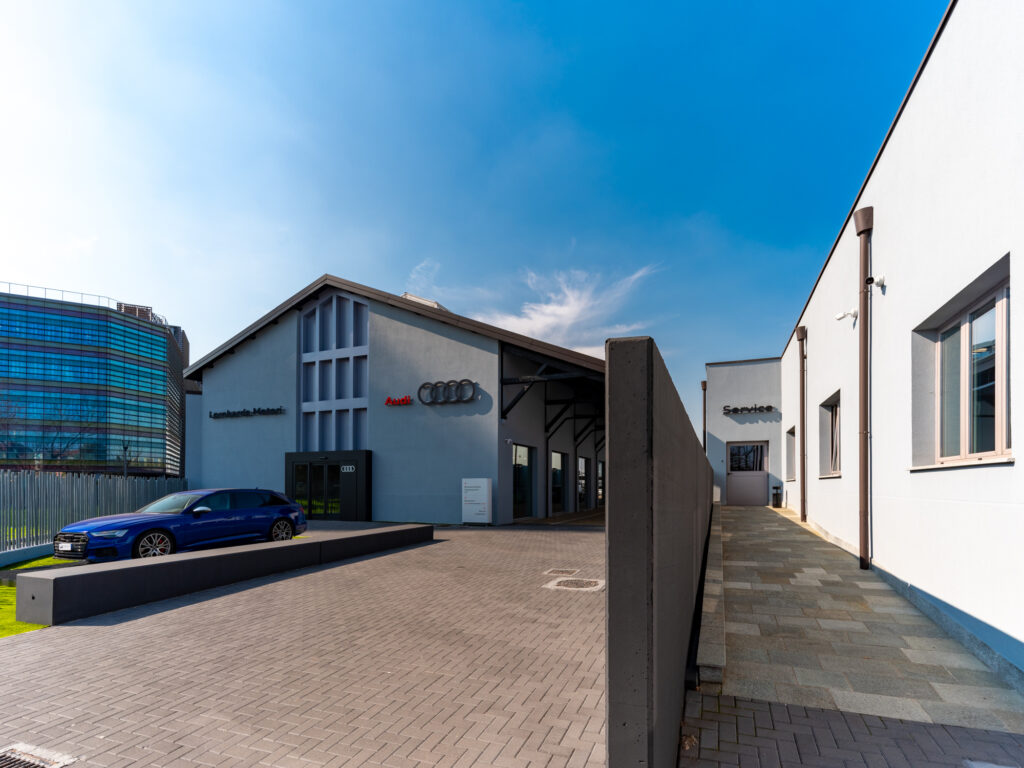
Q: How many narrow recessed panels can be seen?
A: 12